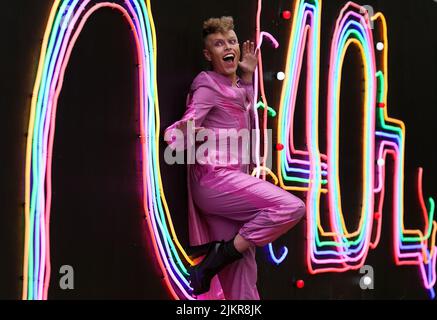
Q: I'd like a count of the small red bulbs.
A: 5